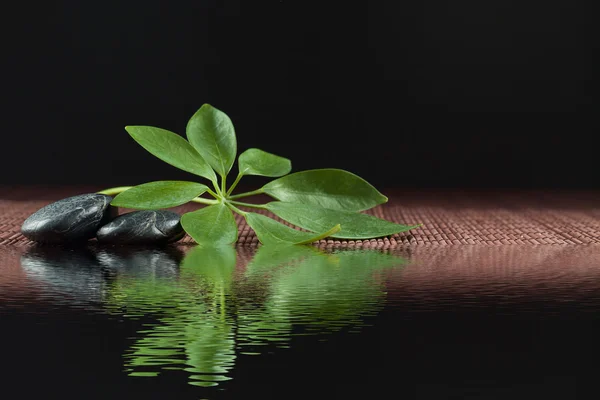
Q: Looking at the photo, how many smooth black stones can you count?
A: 2